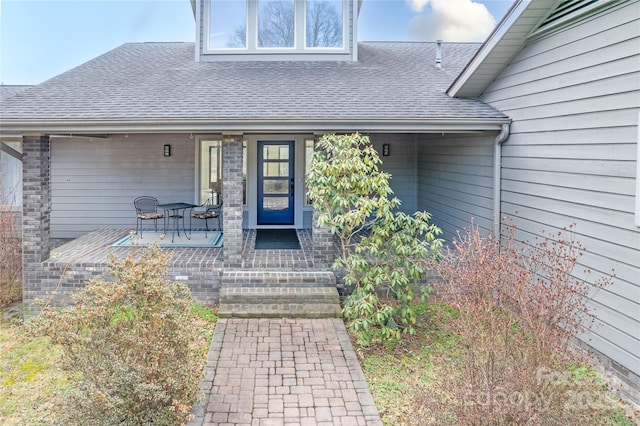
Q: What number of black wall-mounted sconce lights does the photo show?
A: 2